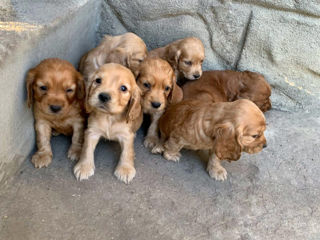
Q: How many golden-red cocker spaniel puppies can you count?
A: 7